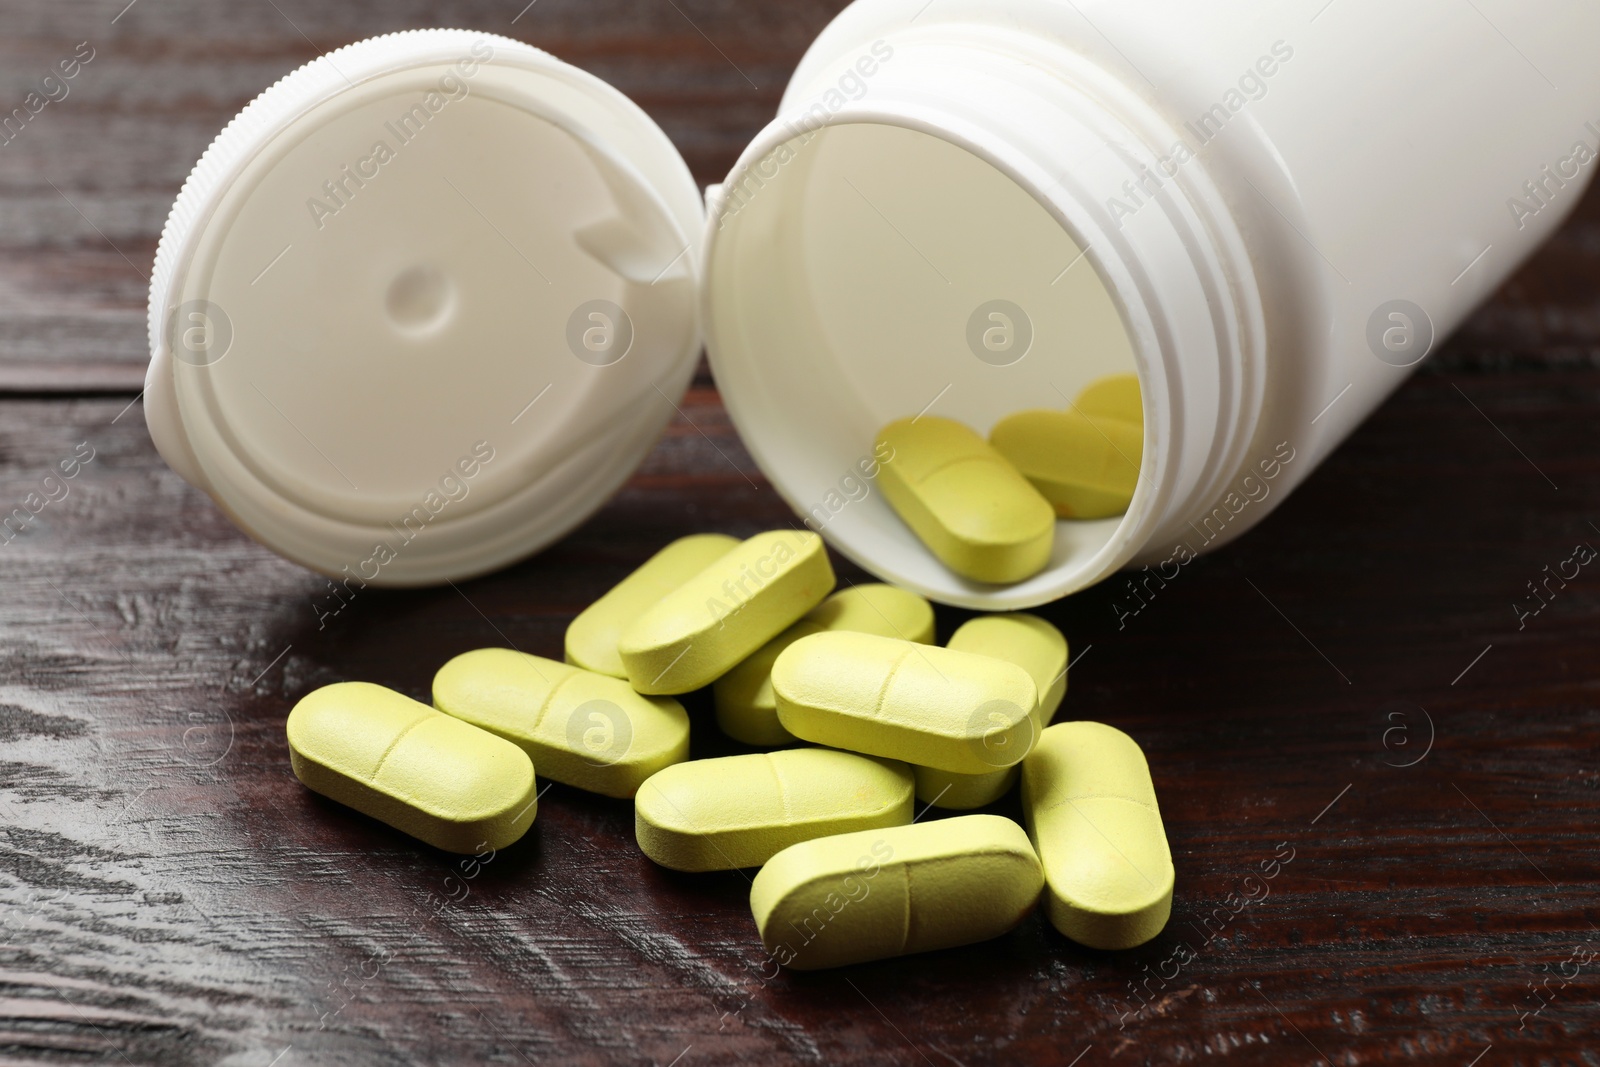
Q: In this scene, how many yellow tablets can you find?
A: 13